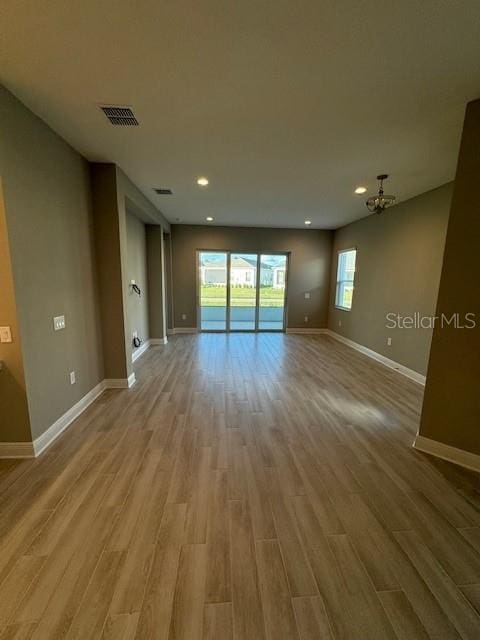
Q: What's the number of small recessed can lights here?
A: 4